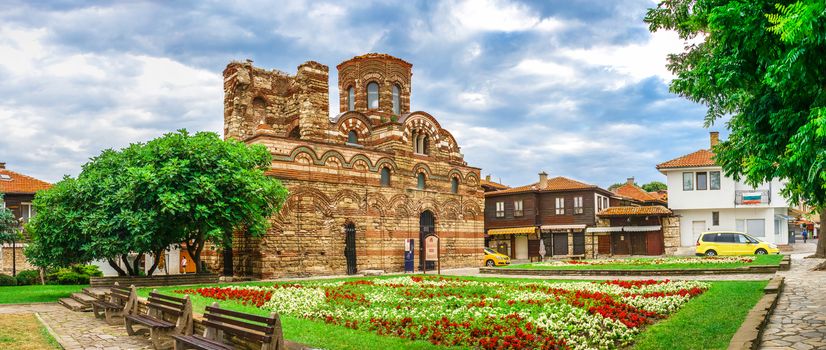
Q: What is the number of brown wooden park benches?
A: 3